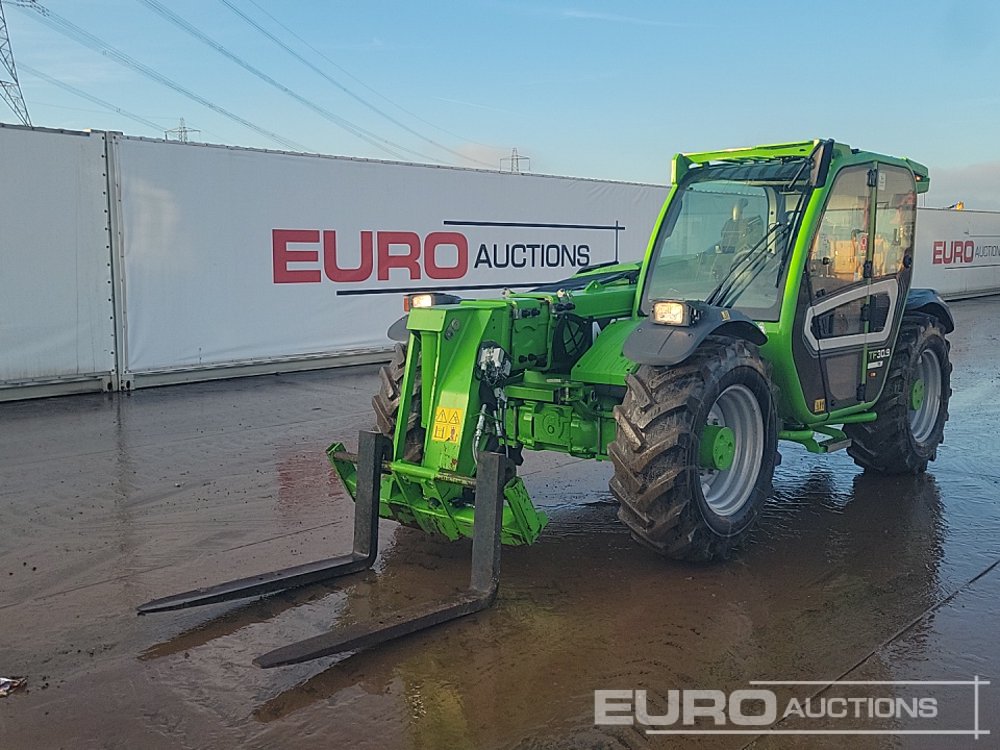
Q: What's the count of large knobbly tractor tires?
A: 3